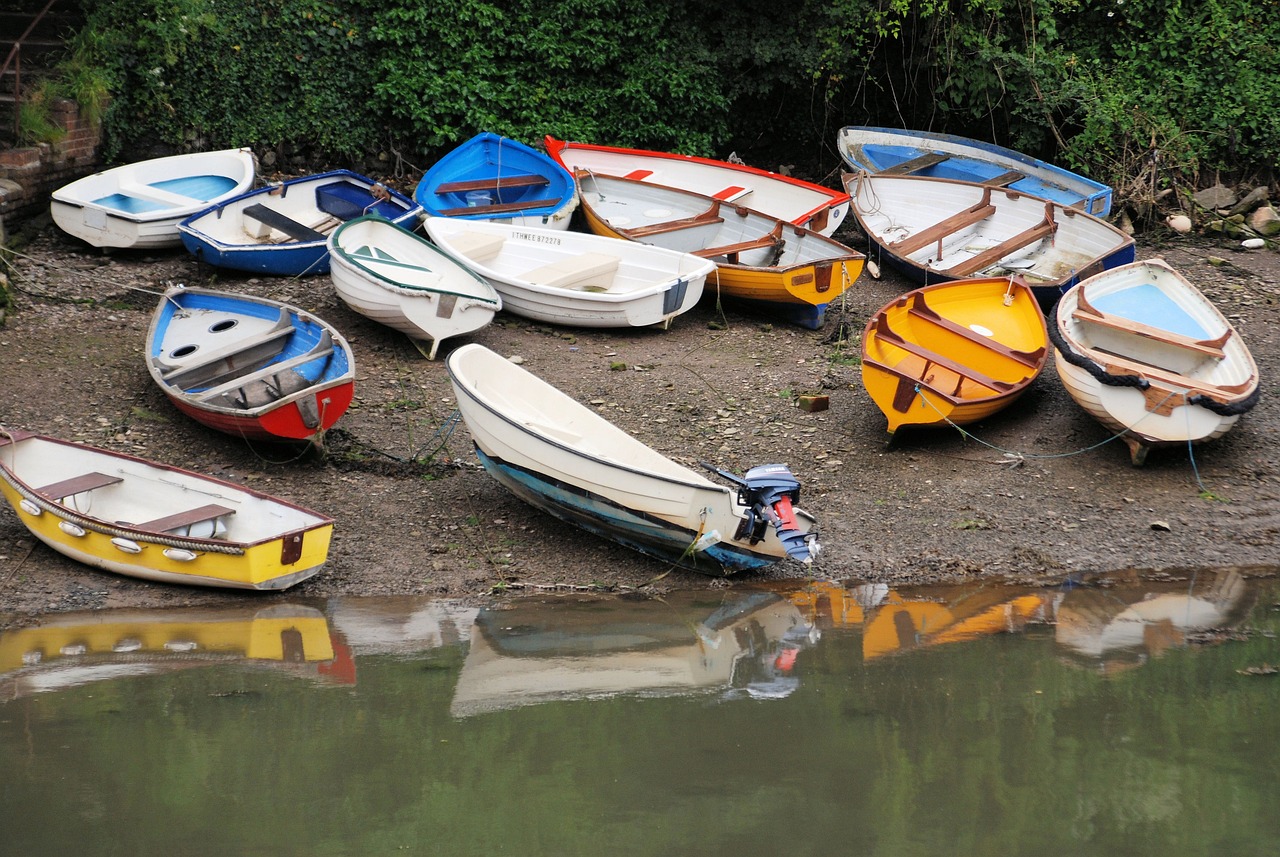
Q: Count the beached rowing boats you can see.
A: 13